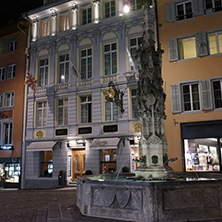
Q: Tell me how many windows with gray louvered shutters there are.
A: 6